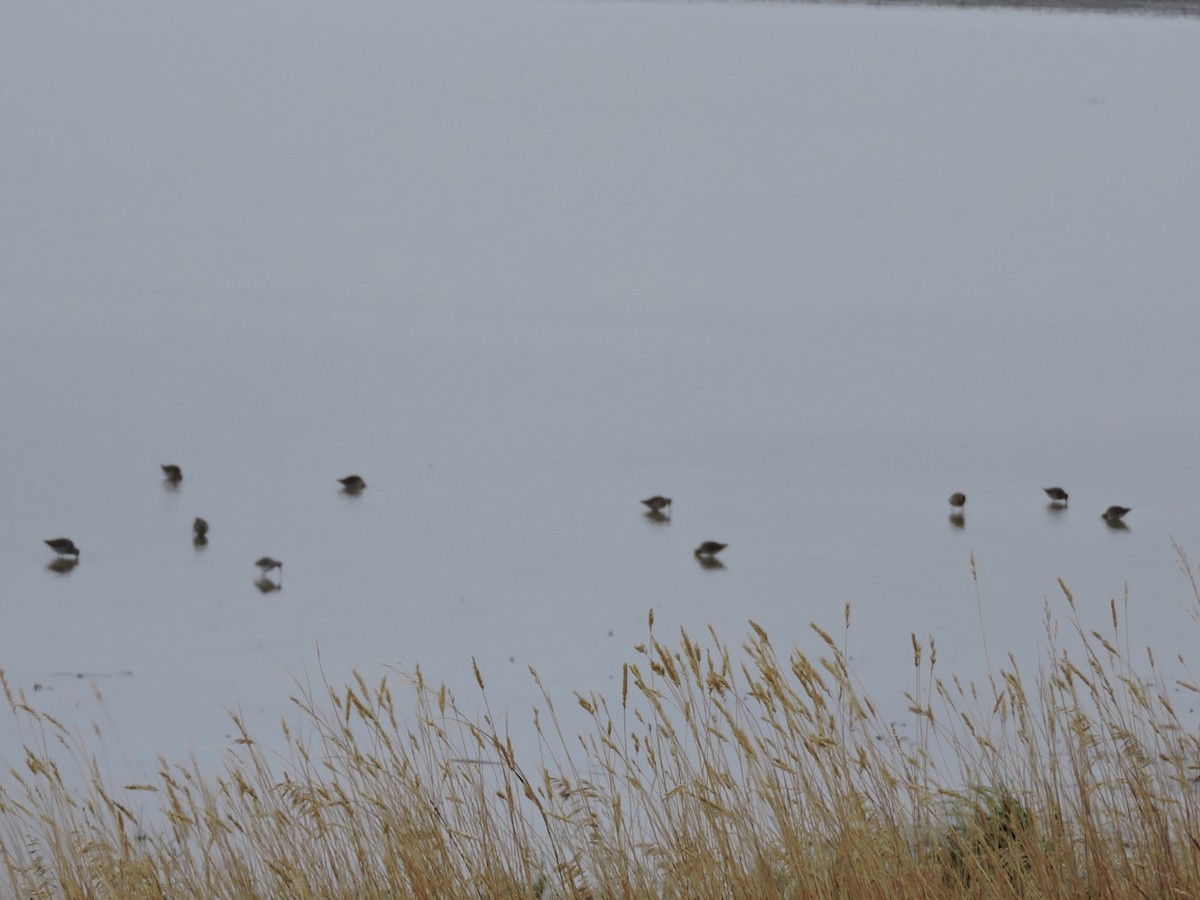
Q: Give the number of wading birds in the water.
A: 10